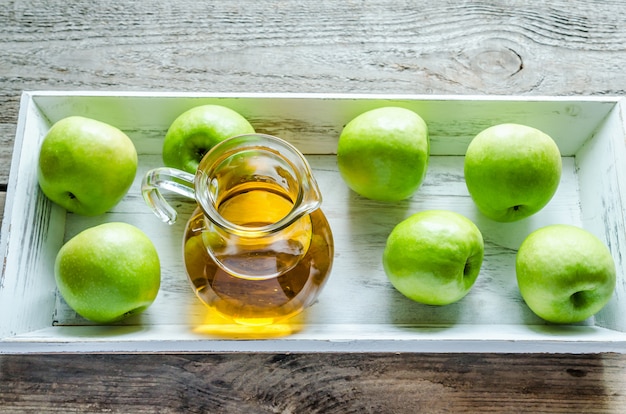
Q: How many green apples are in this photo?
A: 7